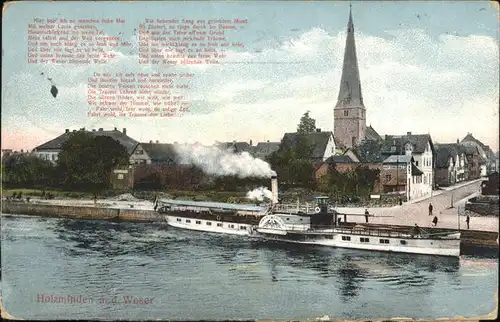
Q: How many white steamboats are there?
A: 1